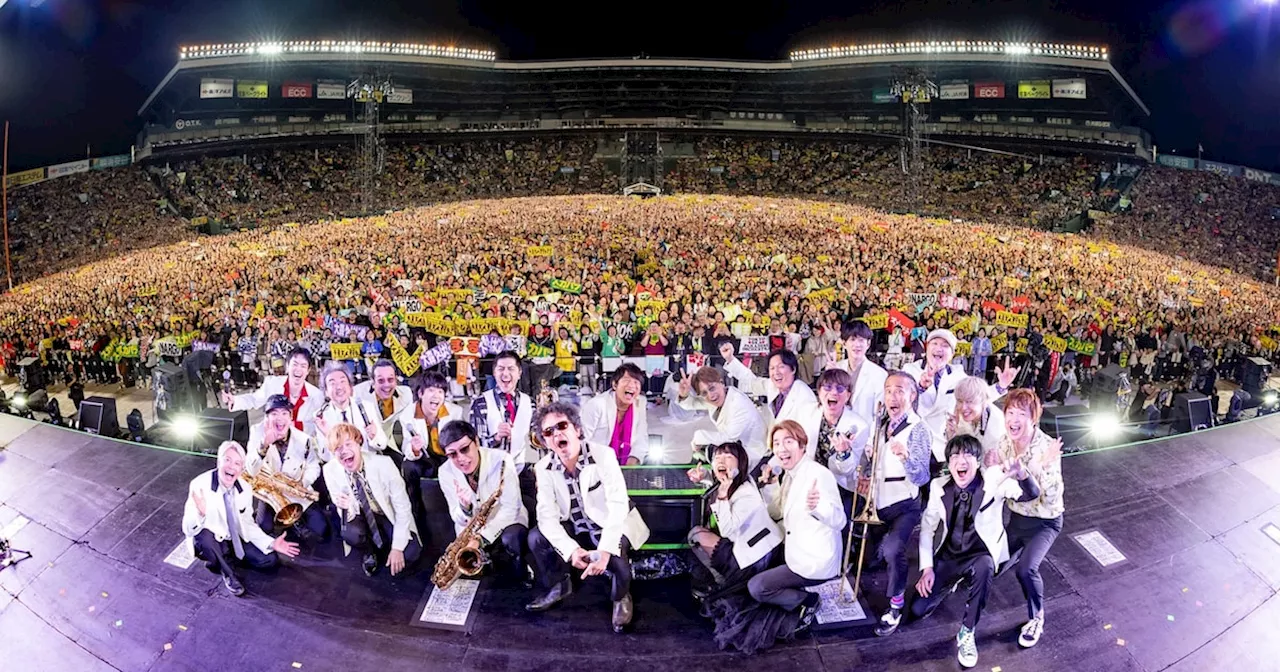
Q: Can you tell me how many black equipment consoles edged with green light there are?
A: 1